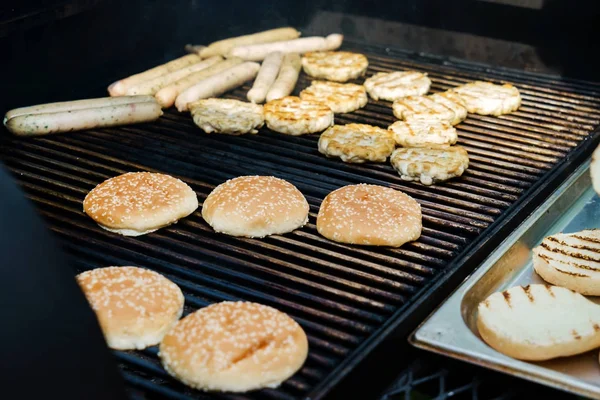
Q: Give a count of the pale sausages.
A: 10